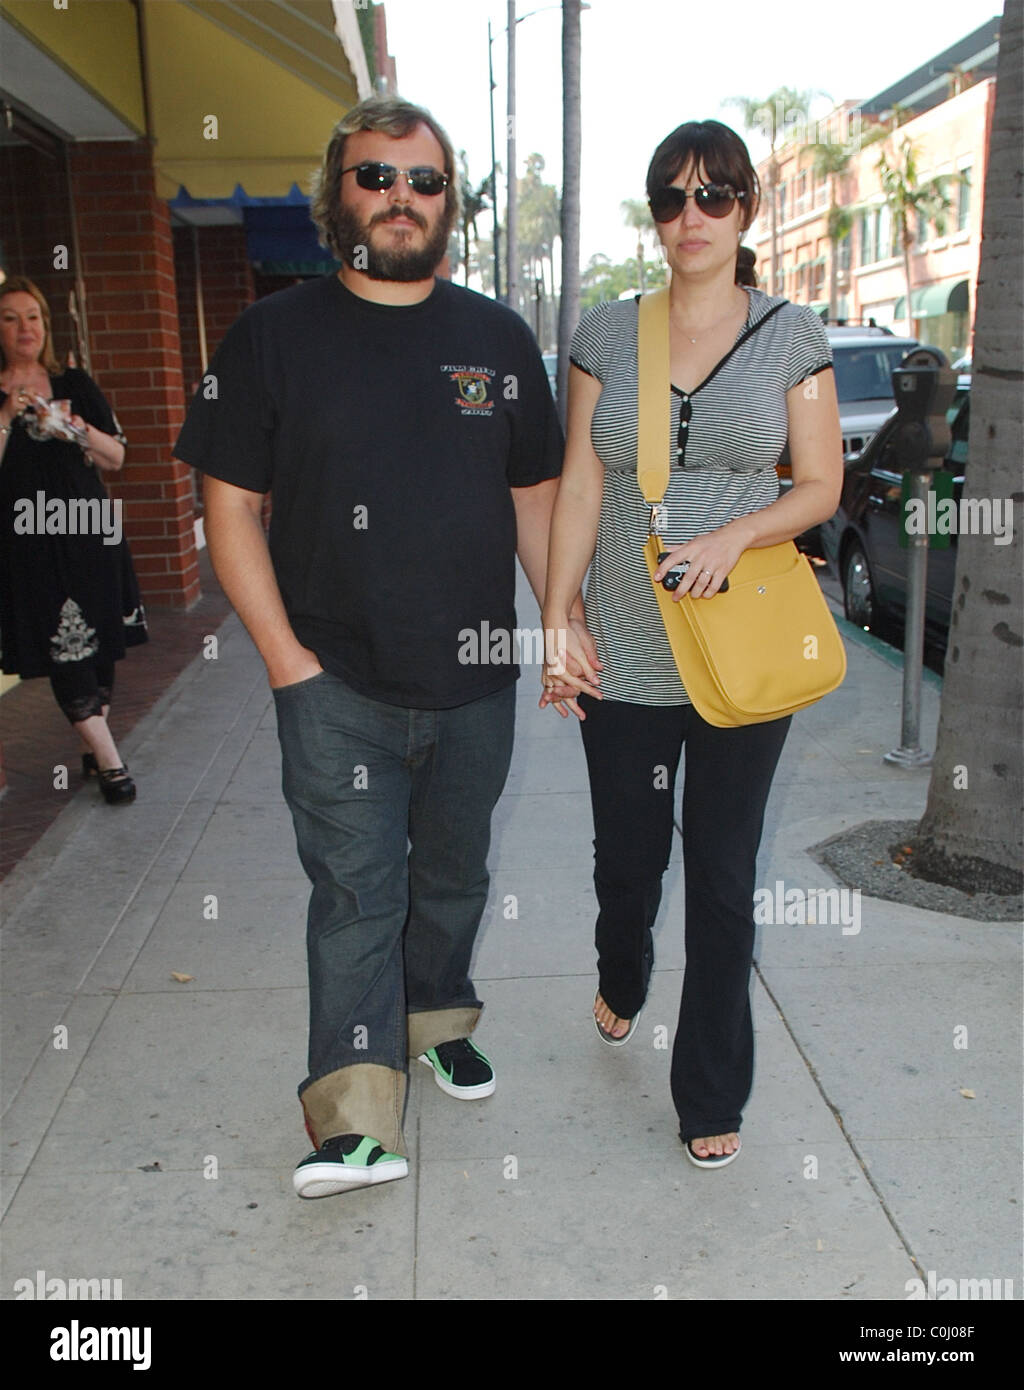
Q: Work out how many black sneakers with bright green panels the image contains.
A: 2